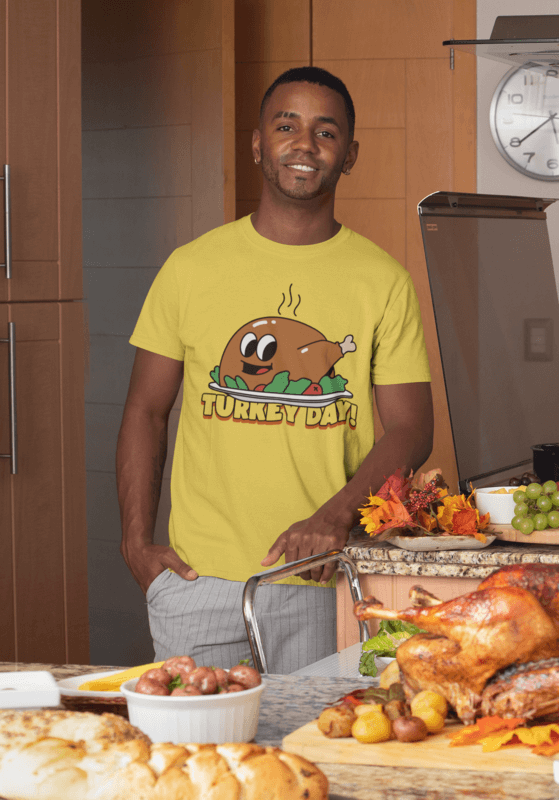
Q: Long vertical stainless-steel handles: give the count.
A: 2